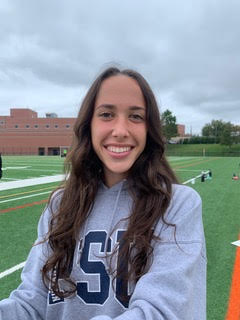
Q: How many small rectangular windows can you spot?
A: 6